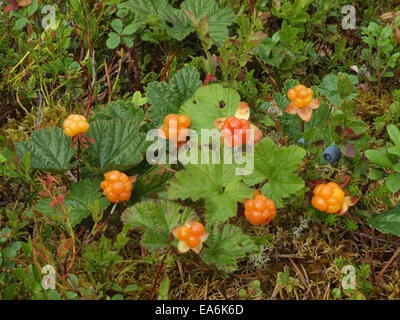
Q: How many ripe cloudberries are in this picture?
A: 8